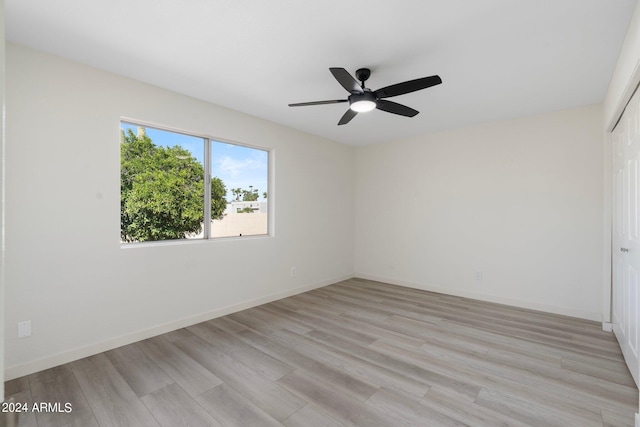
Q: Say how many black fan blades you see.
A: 5